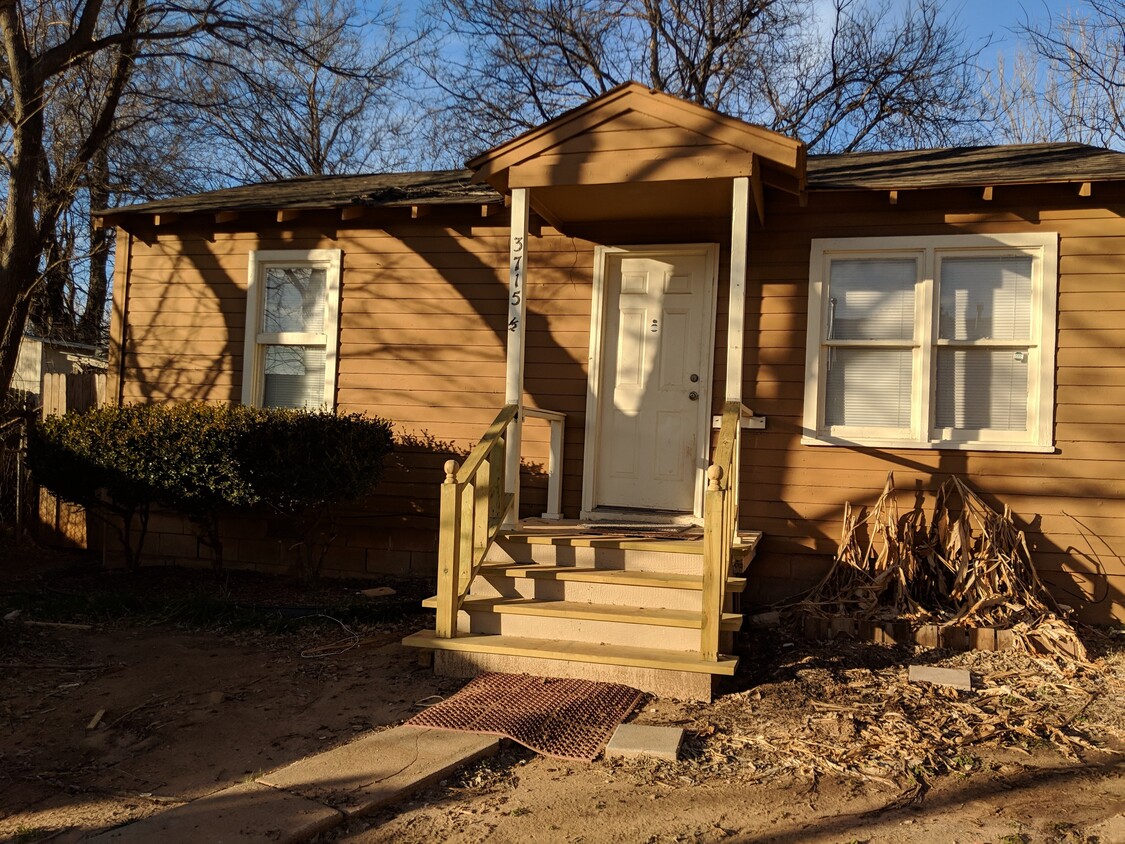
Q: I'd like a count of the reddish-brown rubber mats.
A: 1